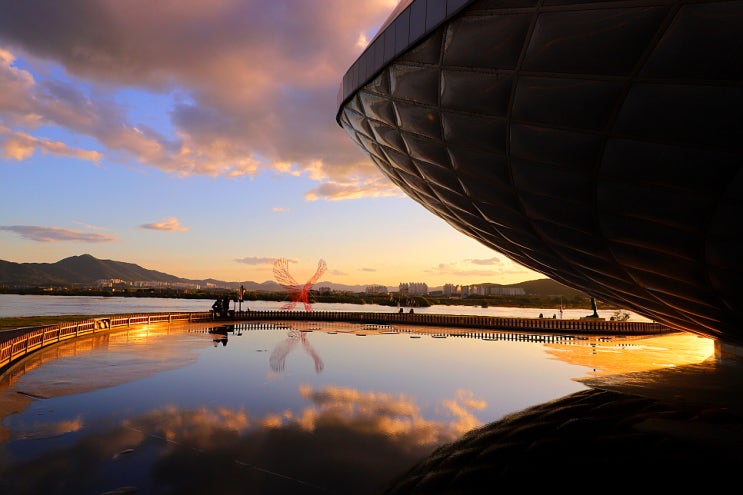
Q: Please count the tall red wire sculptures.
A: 1